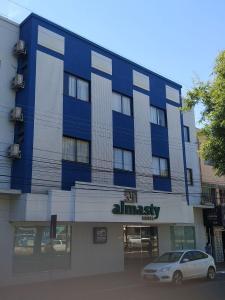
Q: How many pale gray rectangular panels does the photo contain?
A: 8